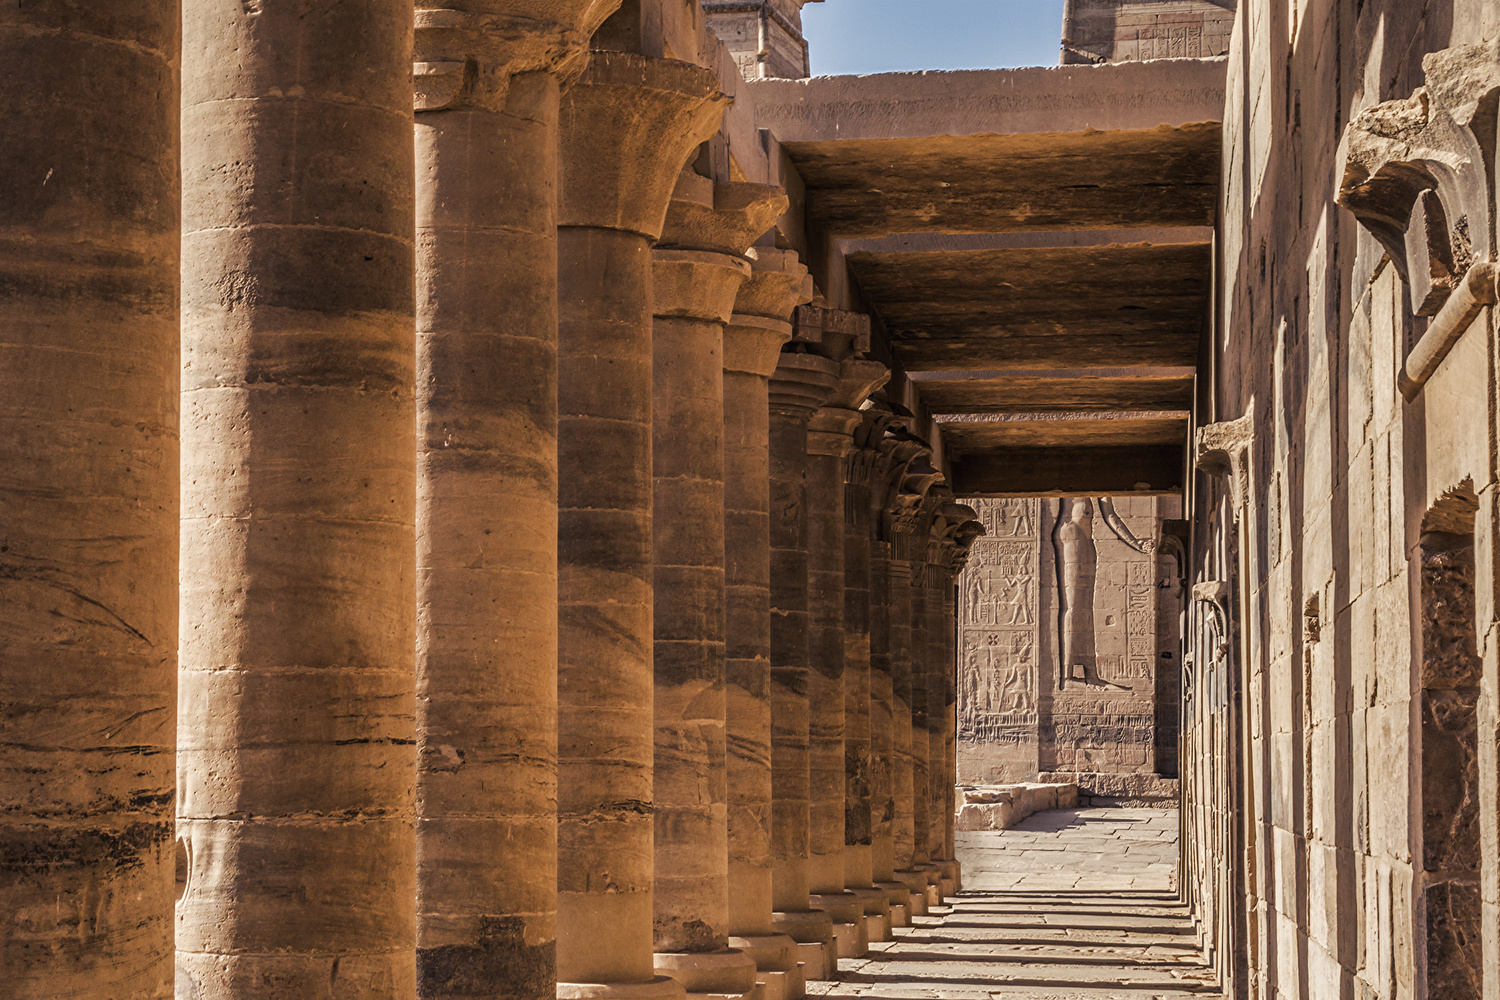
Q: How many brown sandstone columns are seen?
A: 14